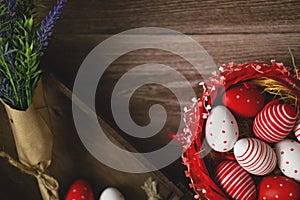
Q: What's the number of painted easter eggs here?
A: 10